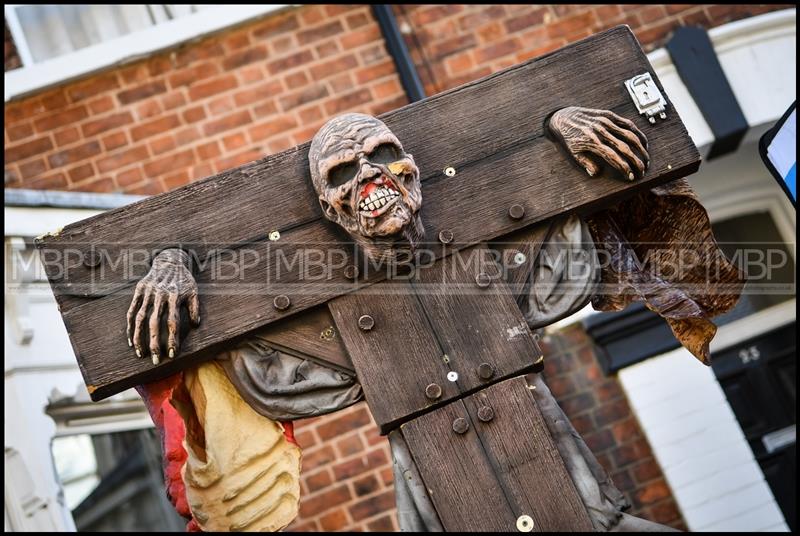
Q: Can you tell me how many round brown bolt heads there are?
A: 11